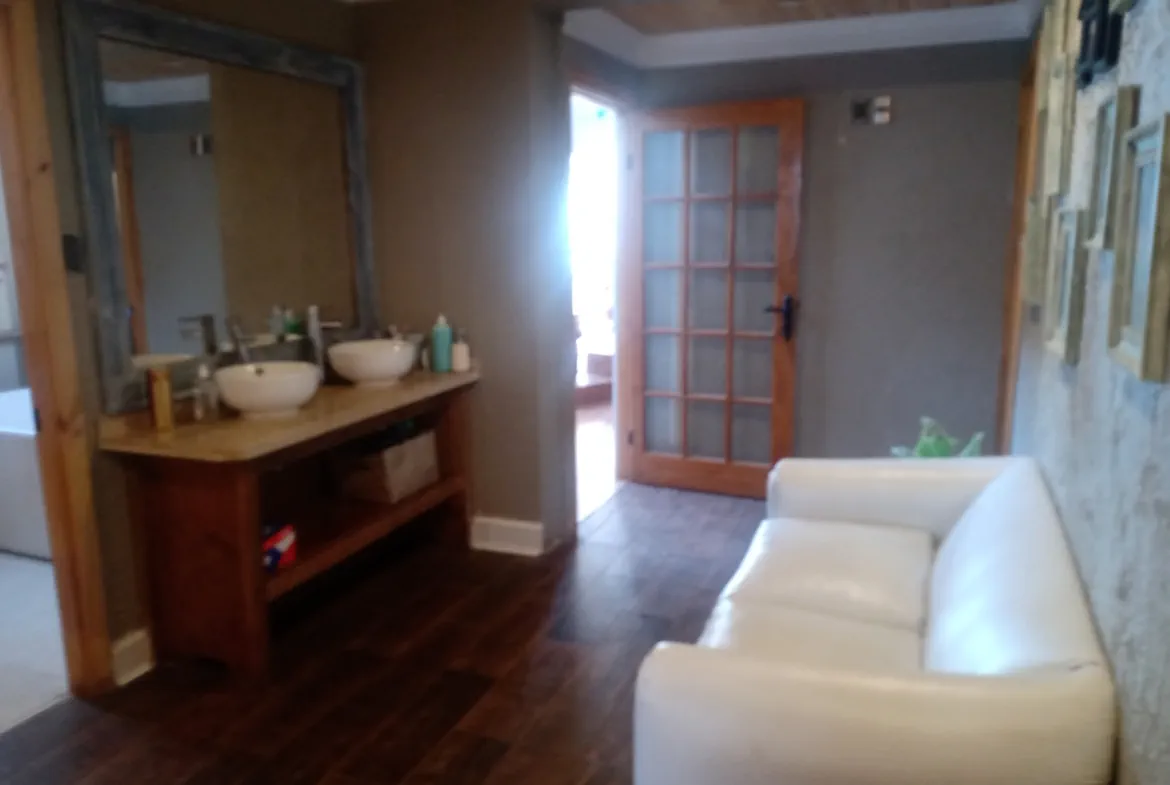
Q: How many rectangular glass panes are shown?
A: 15